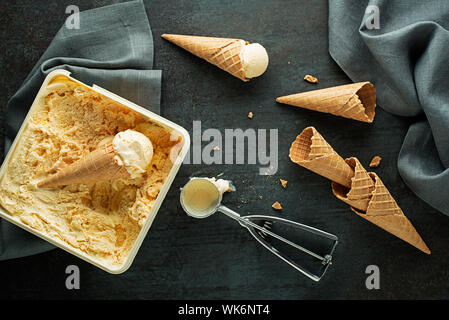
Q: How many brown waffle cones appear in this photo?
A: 6